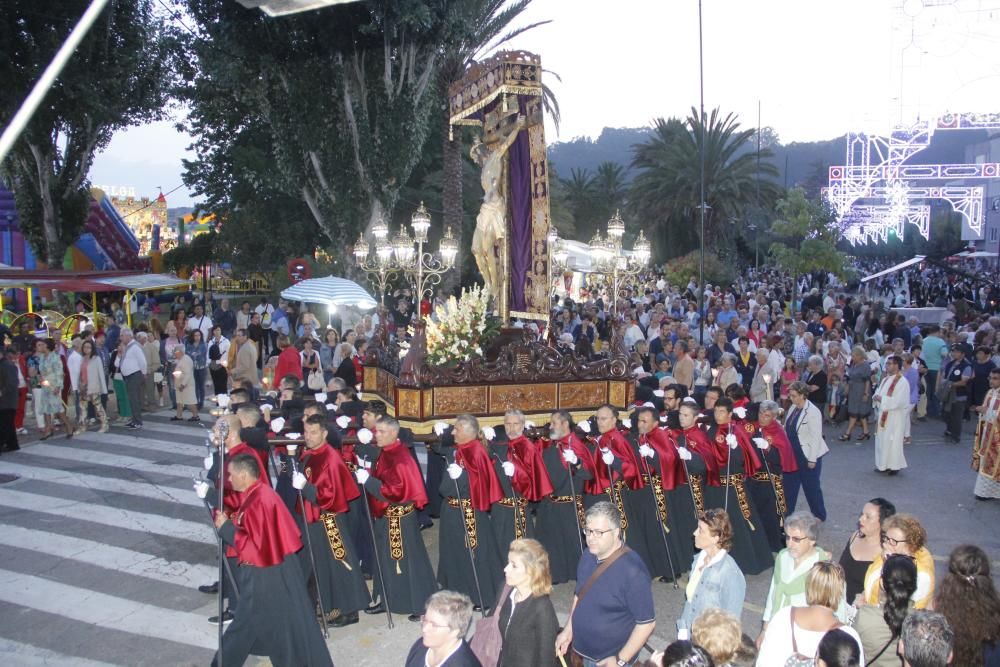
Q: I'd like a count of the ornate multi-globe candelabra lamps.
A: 4